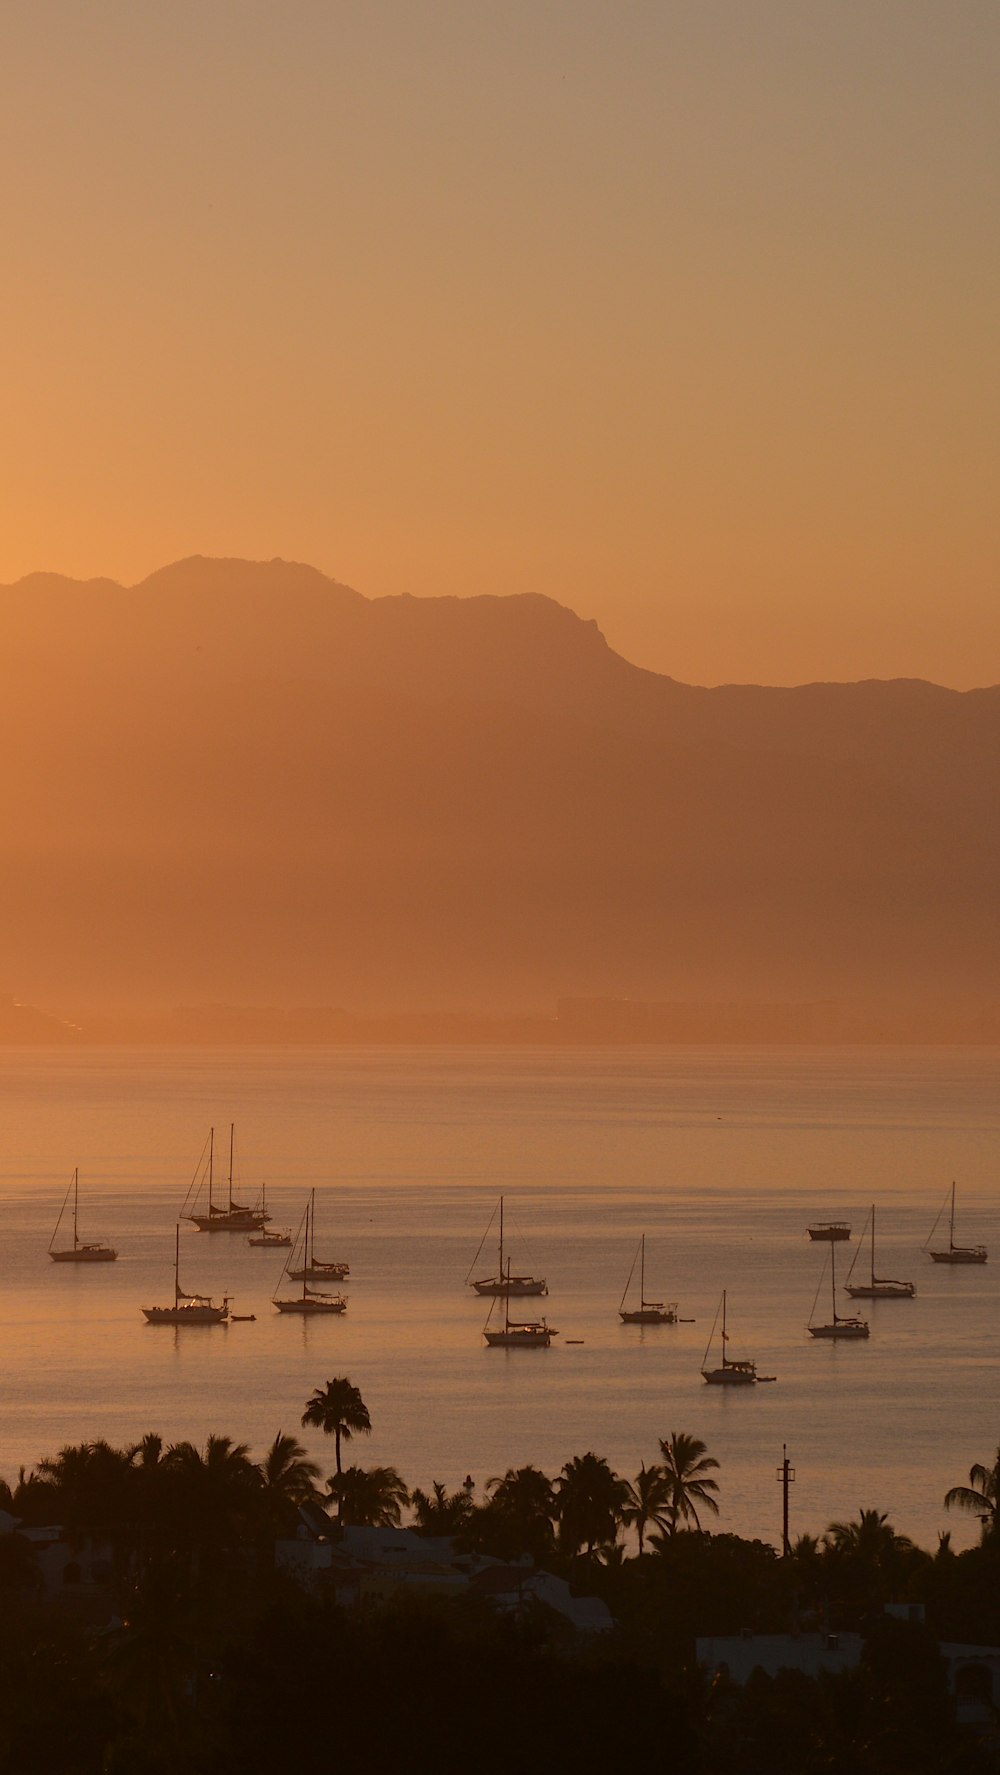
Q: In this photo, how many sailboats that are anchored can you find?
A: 13